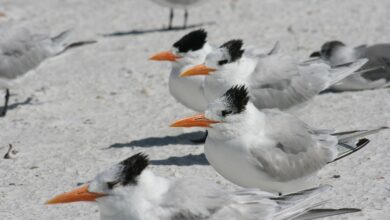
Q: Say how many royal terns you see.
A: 4